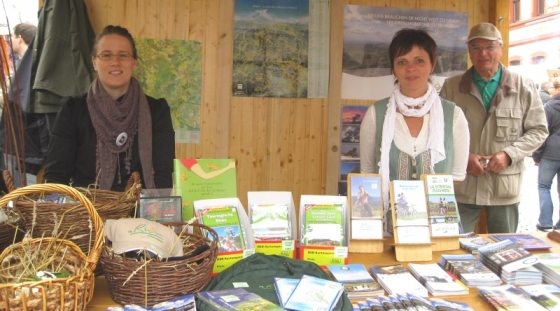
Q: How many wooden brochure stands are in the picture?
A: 3